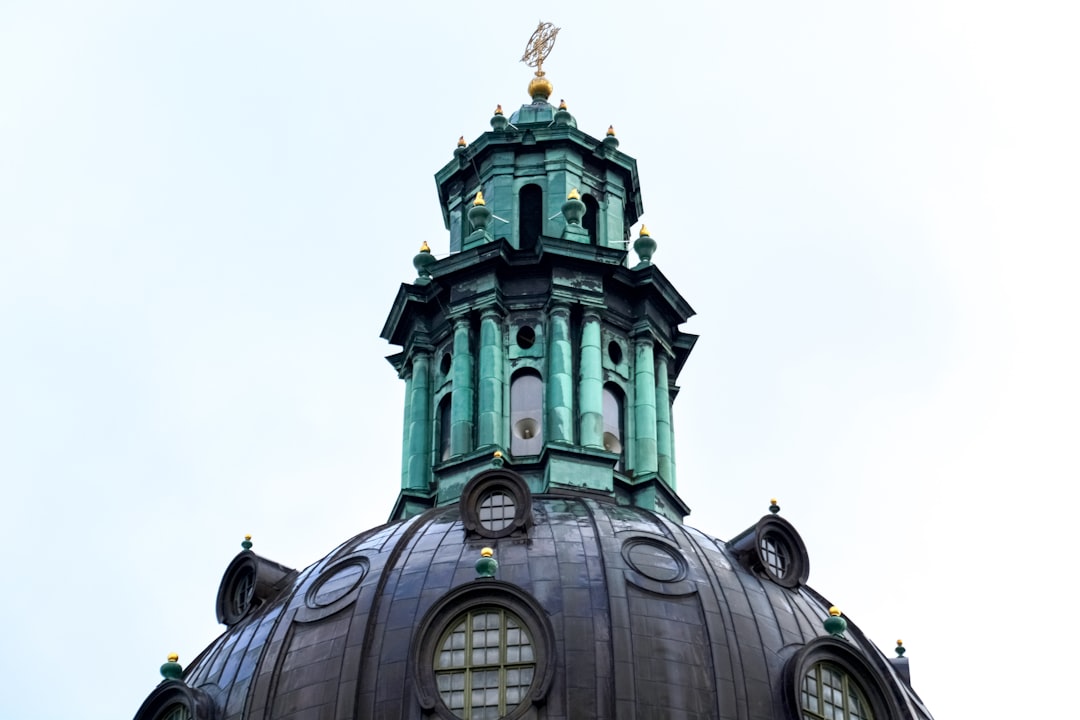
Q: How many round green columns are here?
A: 8